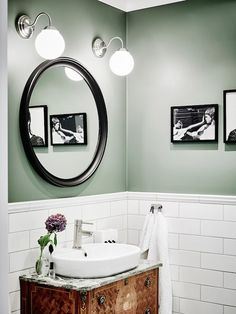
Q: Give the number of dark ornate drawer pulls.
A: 3